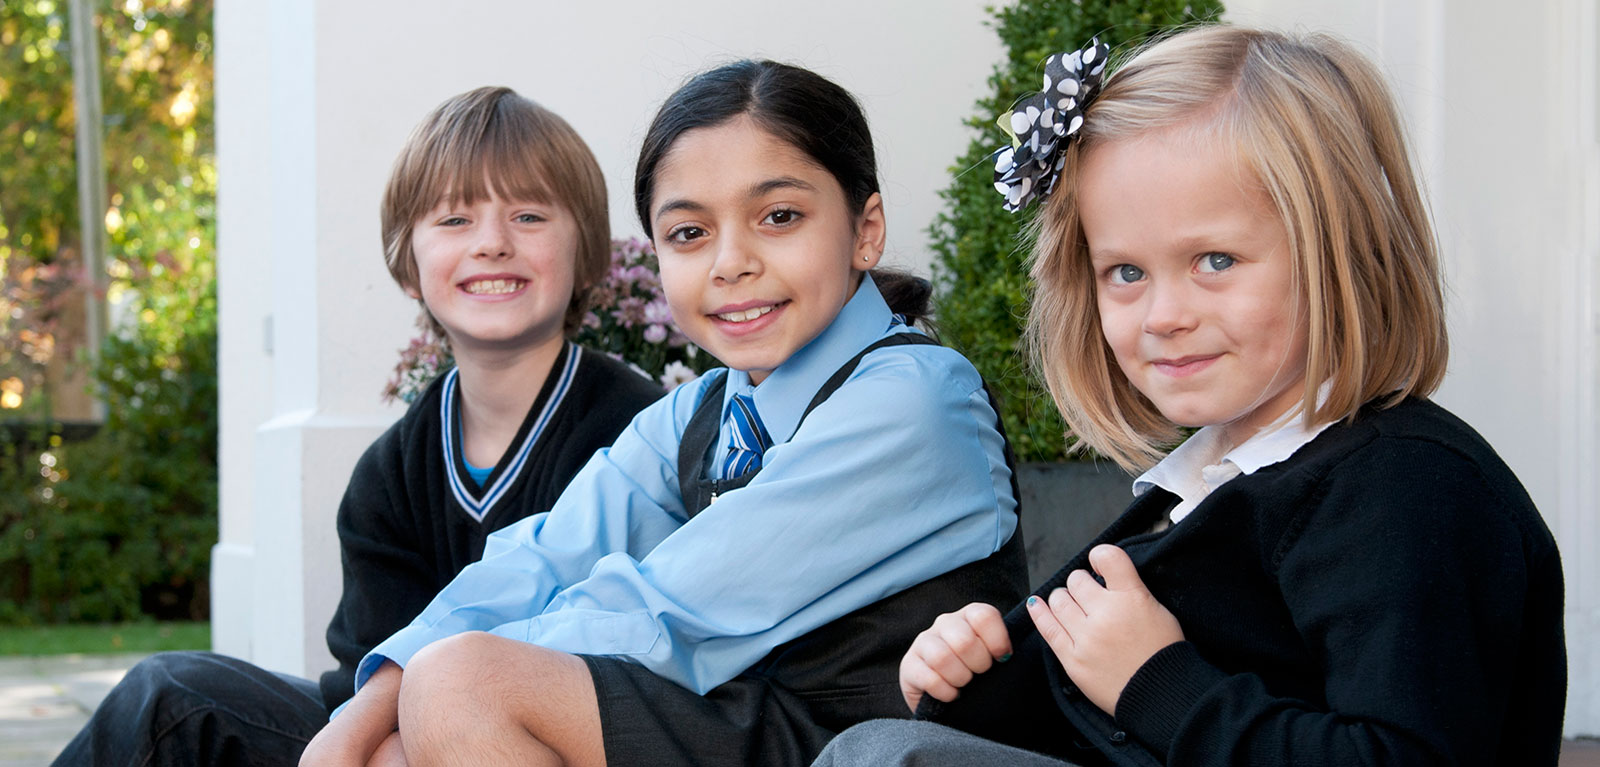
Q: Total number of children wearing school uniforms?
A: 3